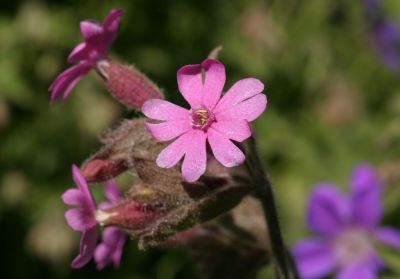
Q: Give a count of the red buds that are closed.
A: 1